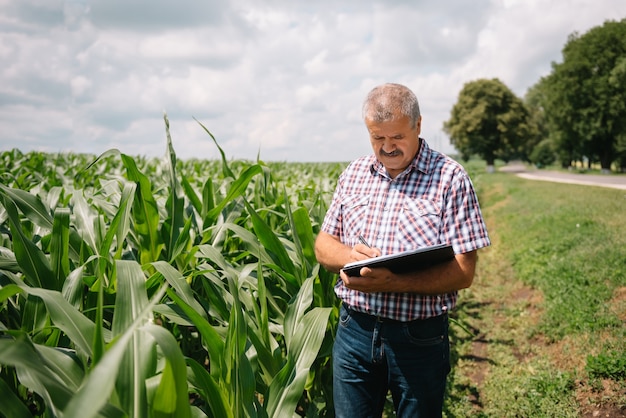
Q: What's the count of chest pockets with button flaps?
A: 2